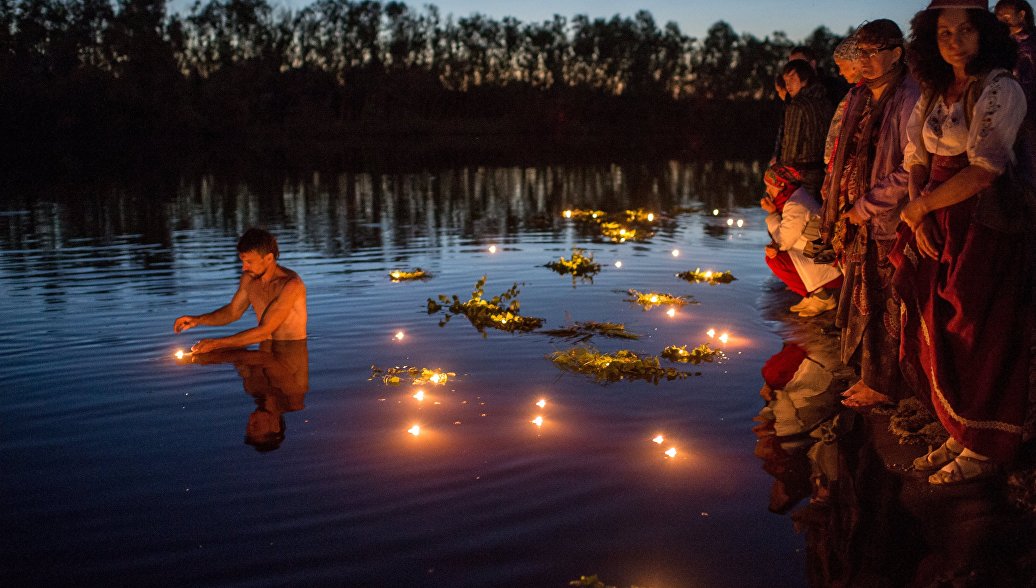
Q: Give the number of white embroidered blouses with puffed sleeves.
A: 1